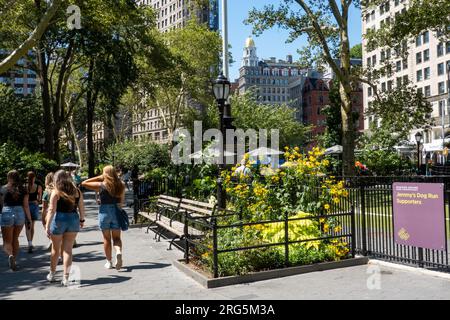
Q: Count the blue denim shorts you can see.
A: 4